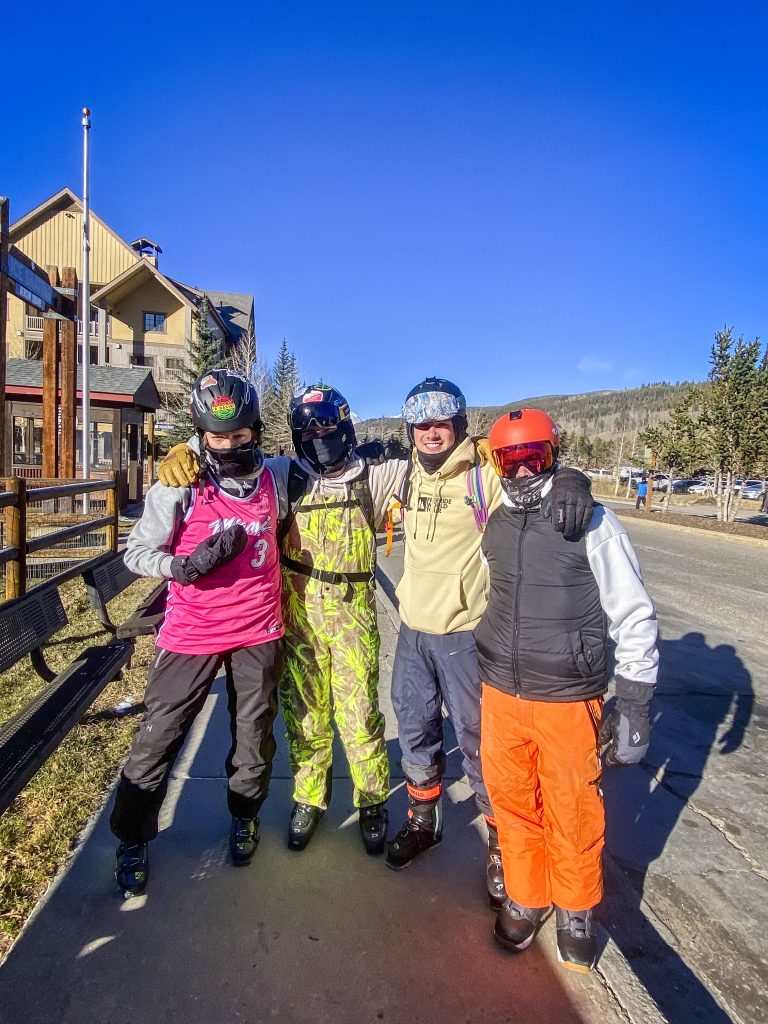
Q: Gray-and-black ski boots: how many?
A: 2